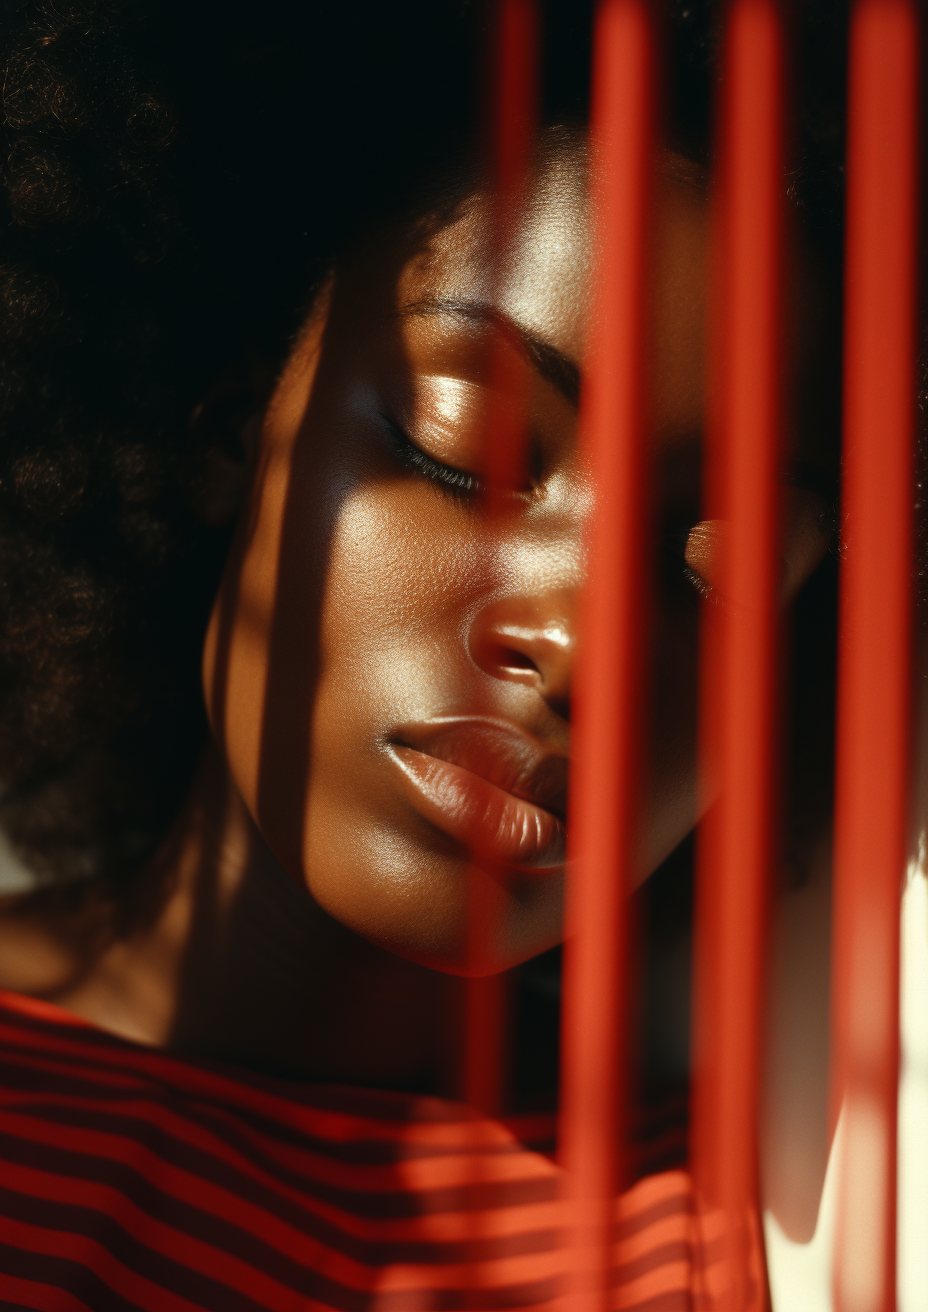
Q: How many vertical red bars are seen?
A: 4